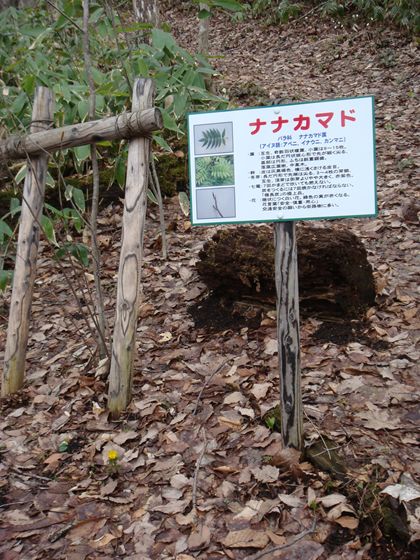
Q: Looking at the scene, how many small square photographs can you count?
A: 3